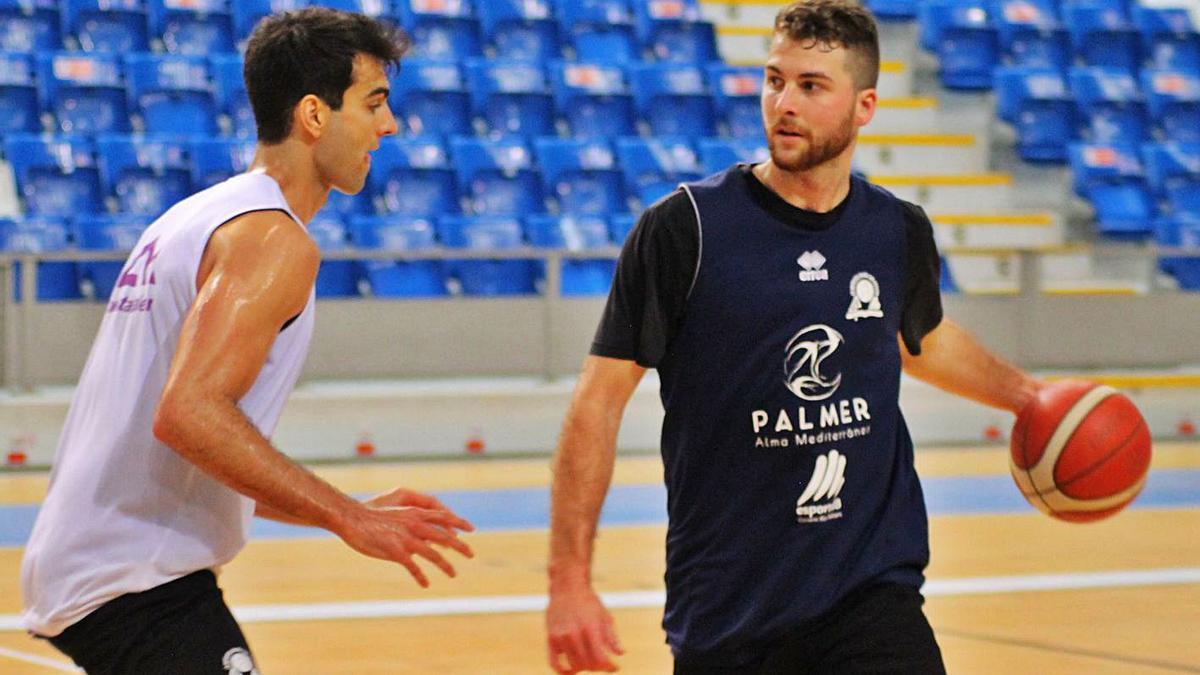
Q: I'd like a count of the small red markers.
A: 5